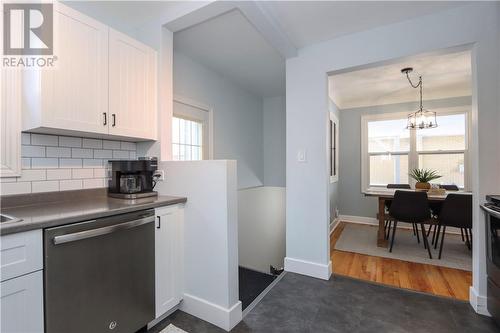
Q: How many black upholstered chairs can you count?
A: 4